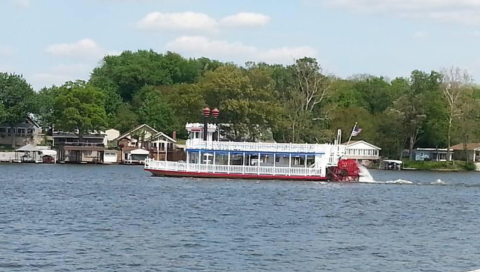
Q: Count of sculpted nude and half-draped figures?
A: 0